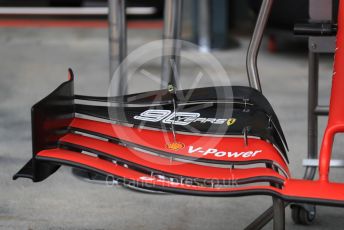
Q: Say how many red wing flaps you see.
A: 3